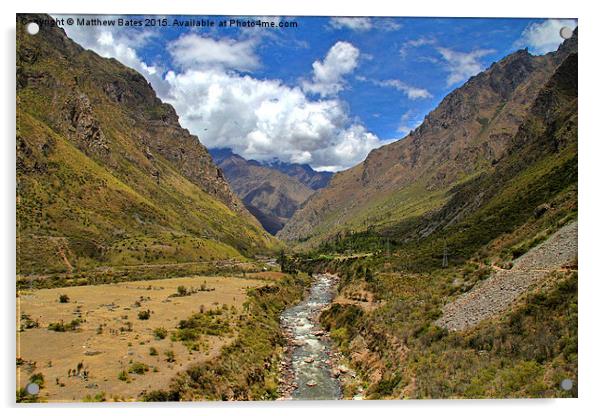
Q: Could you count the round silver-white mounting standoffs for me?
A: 4